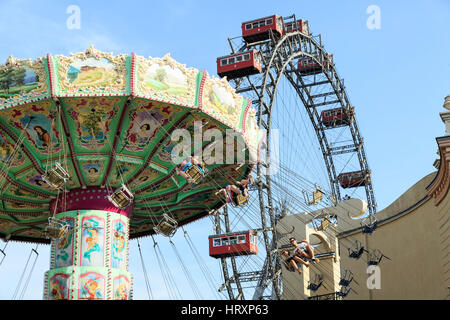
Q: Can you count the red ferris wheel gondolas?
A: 7